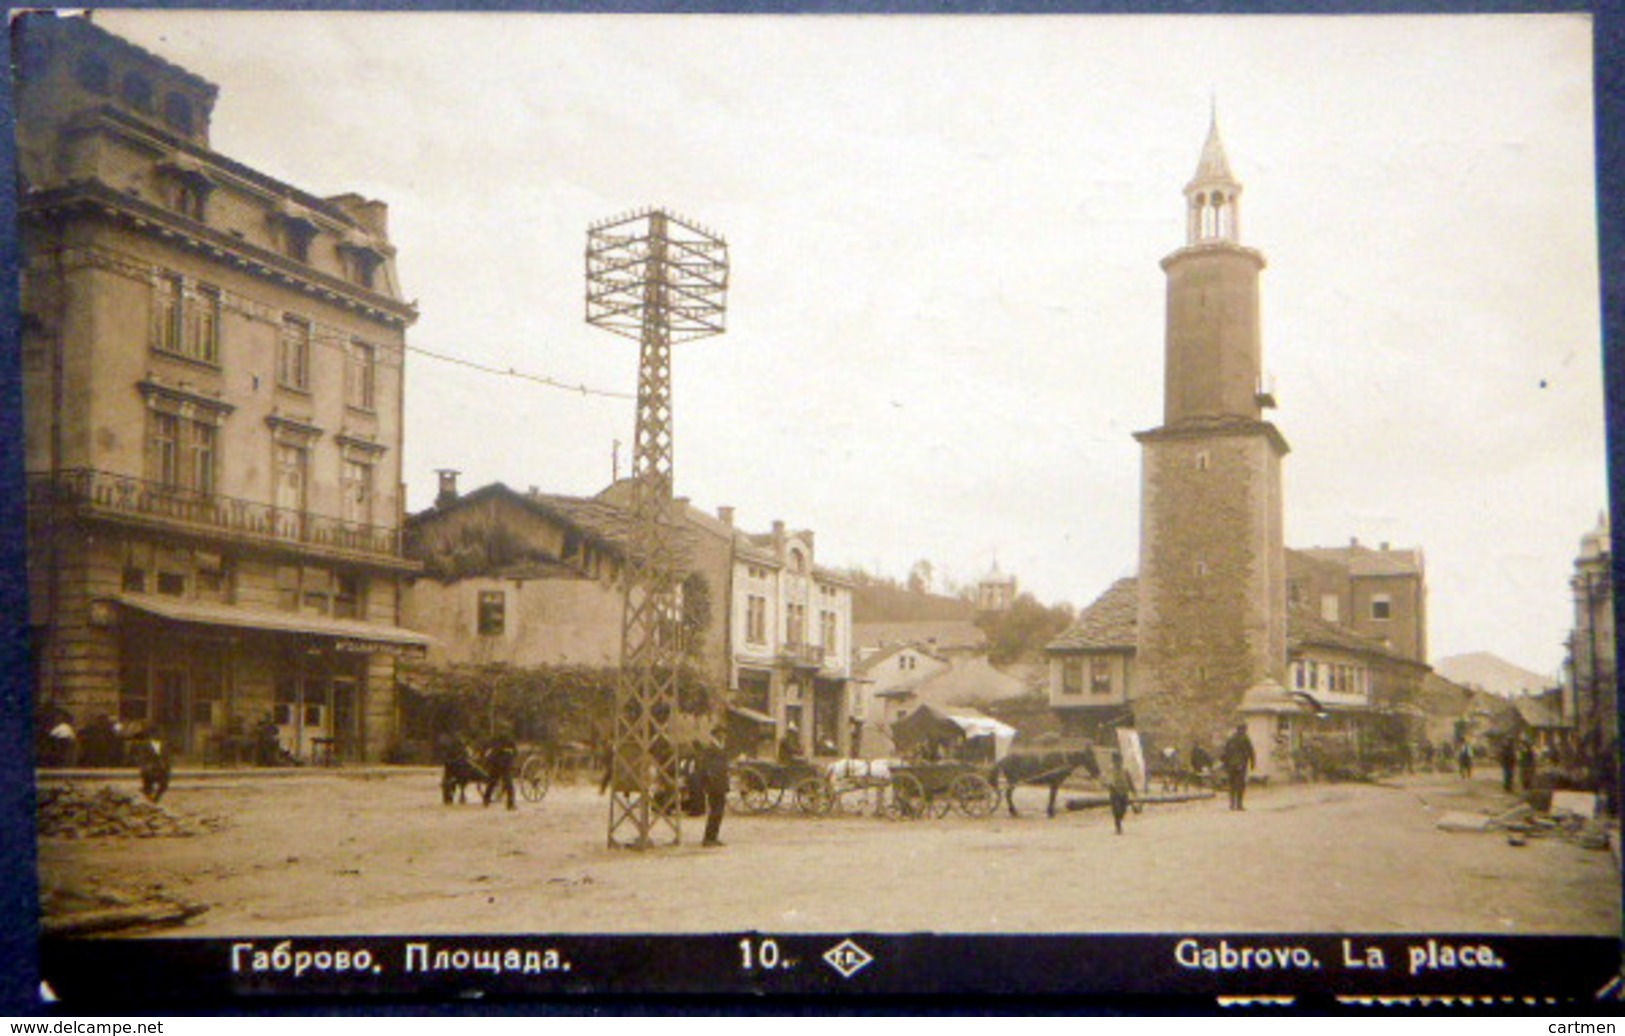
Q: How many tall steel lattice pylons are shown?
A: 1